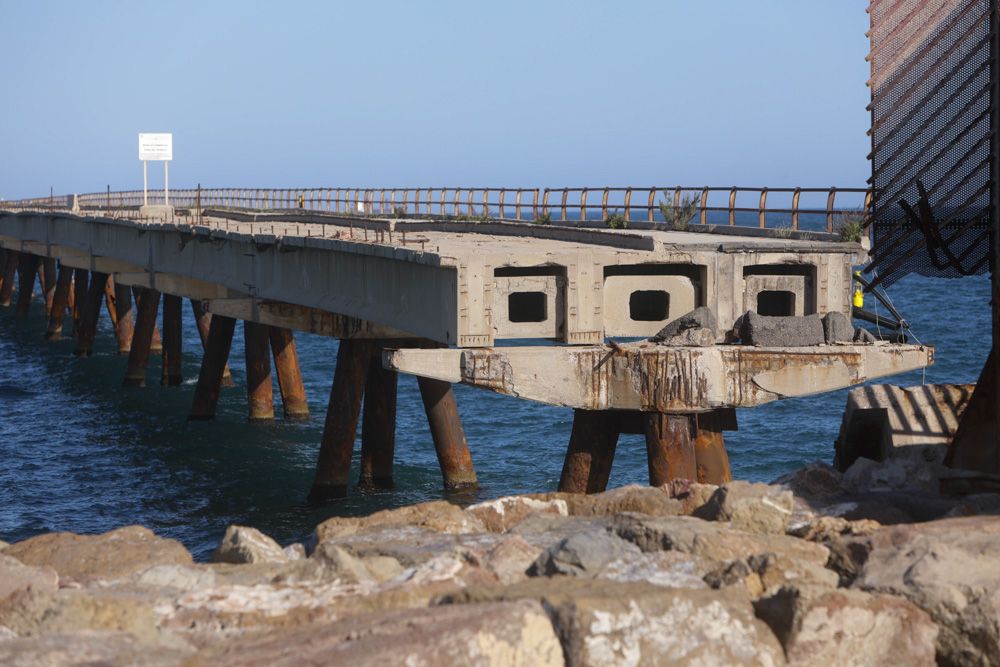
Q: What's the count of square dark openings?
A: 3